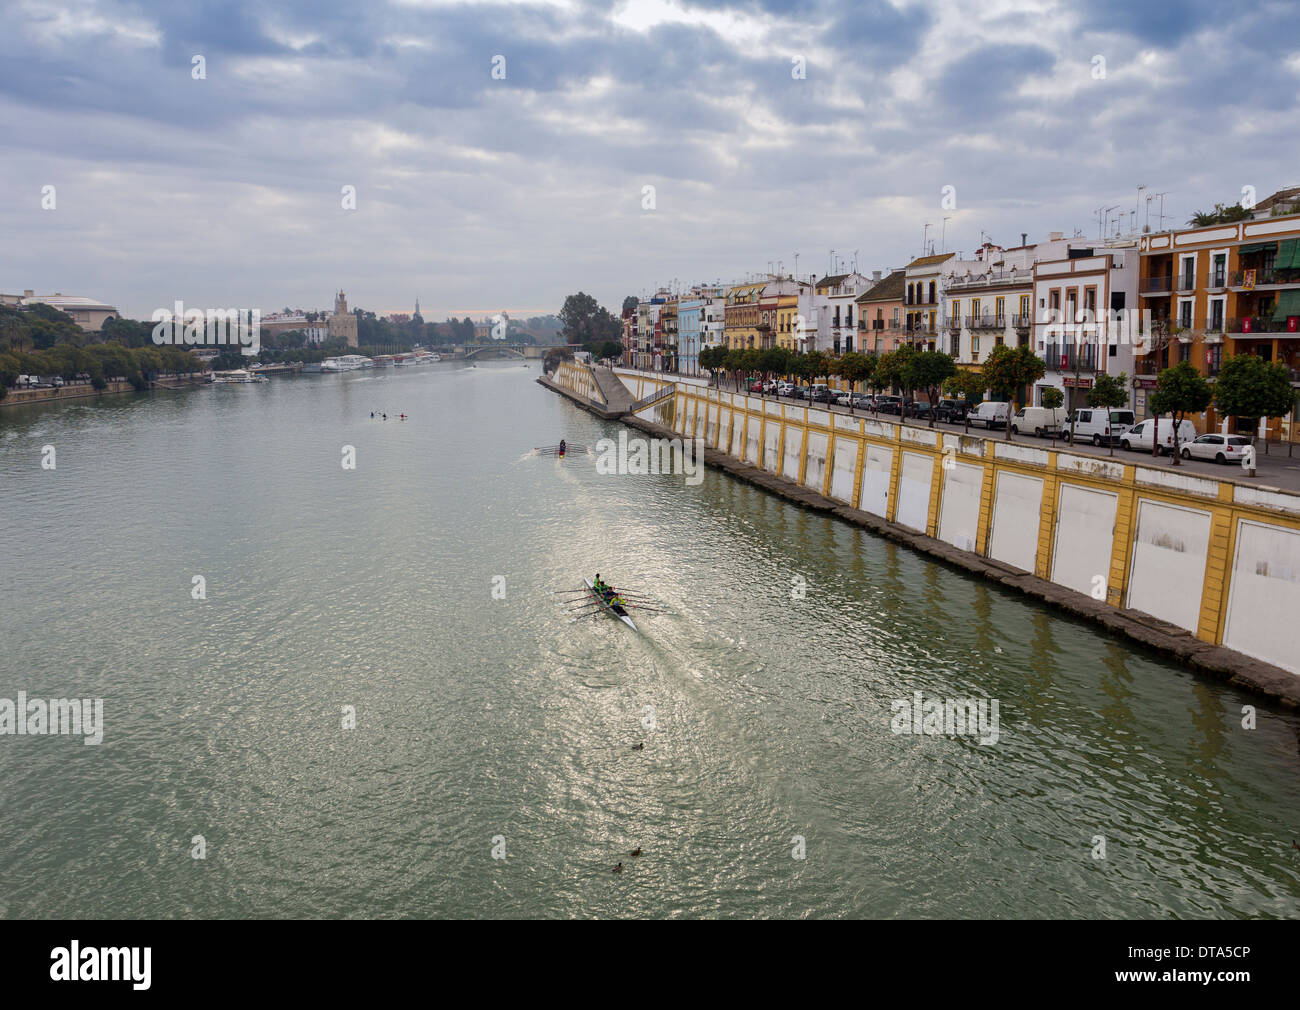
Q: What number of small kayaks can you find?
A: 3